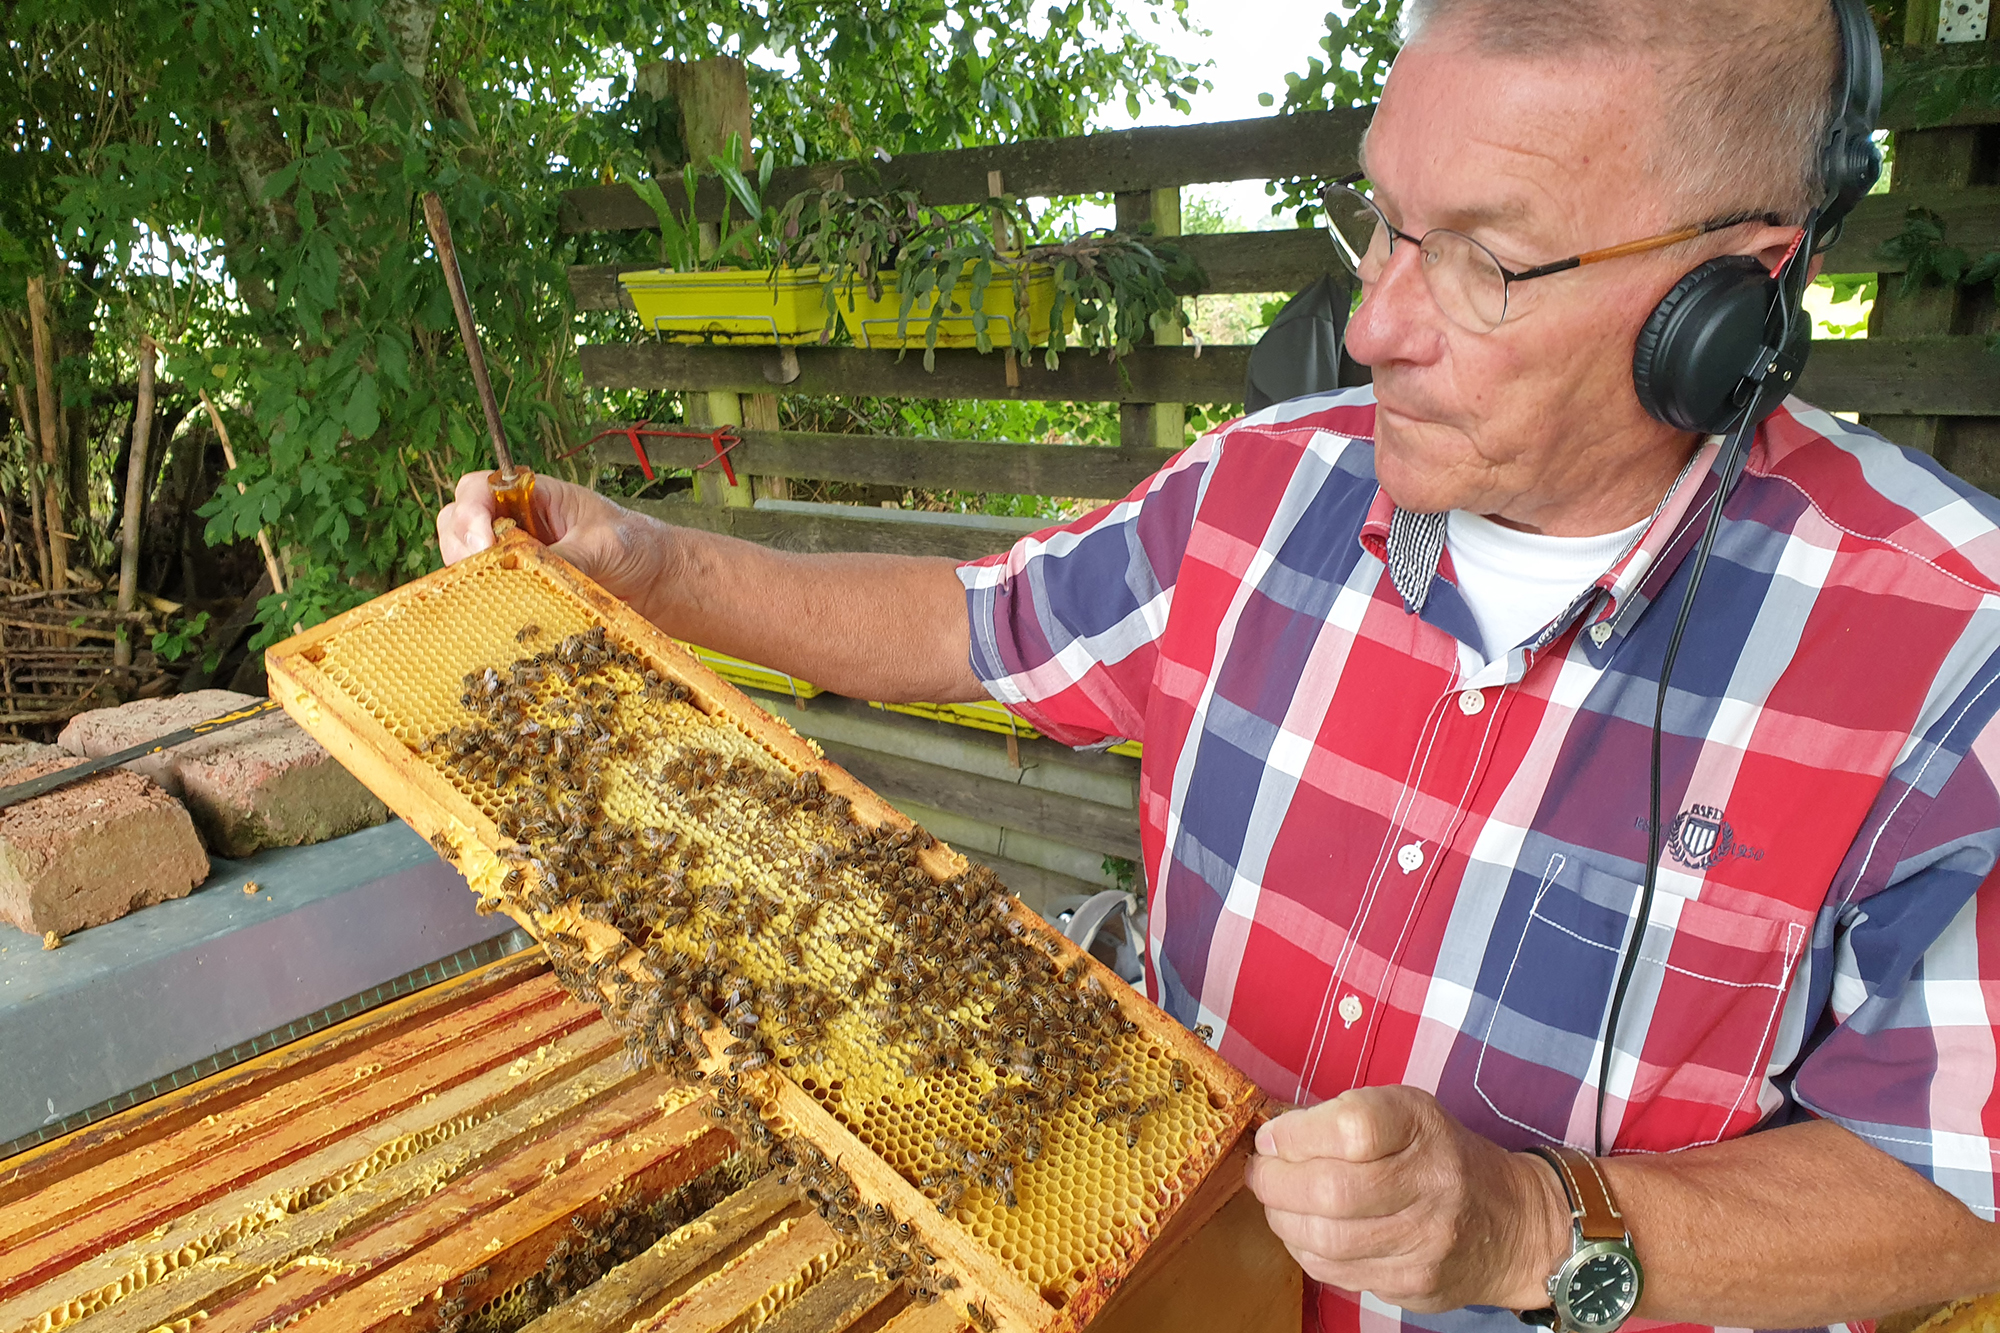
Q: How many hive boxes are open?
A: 1